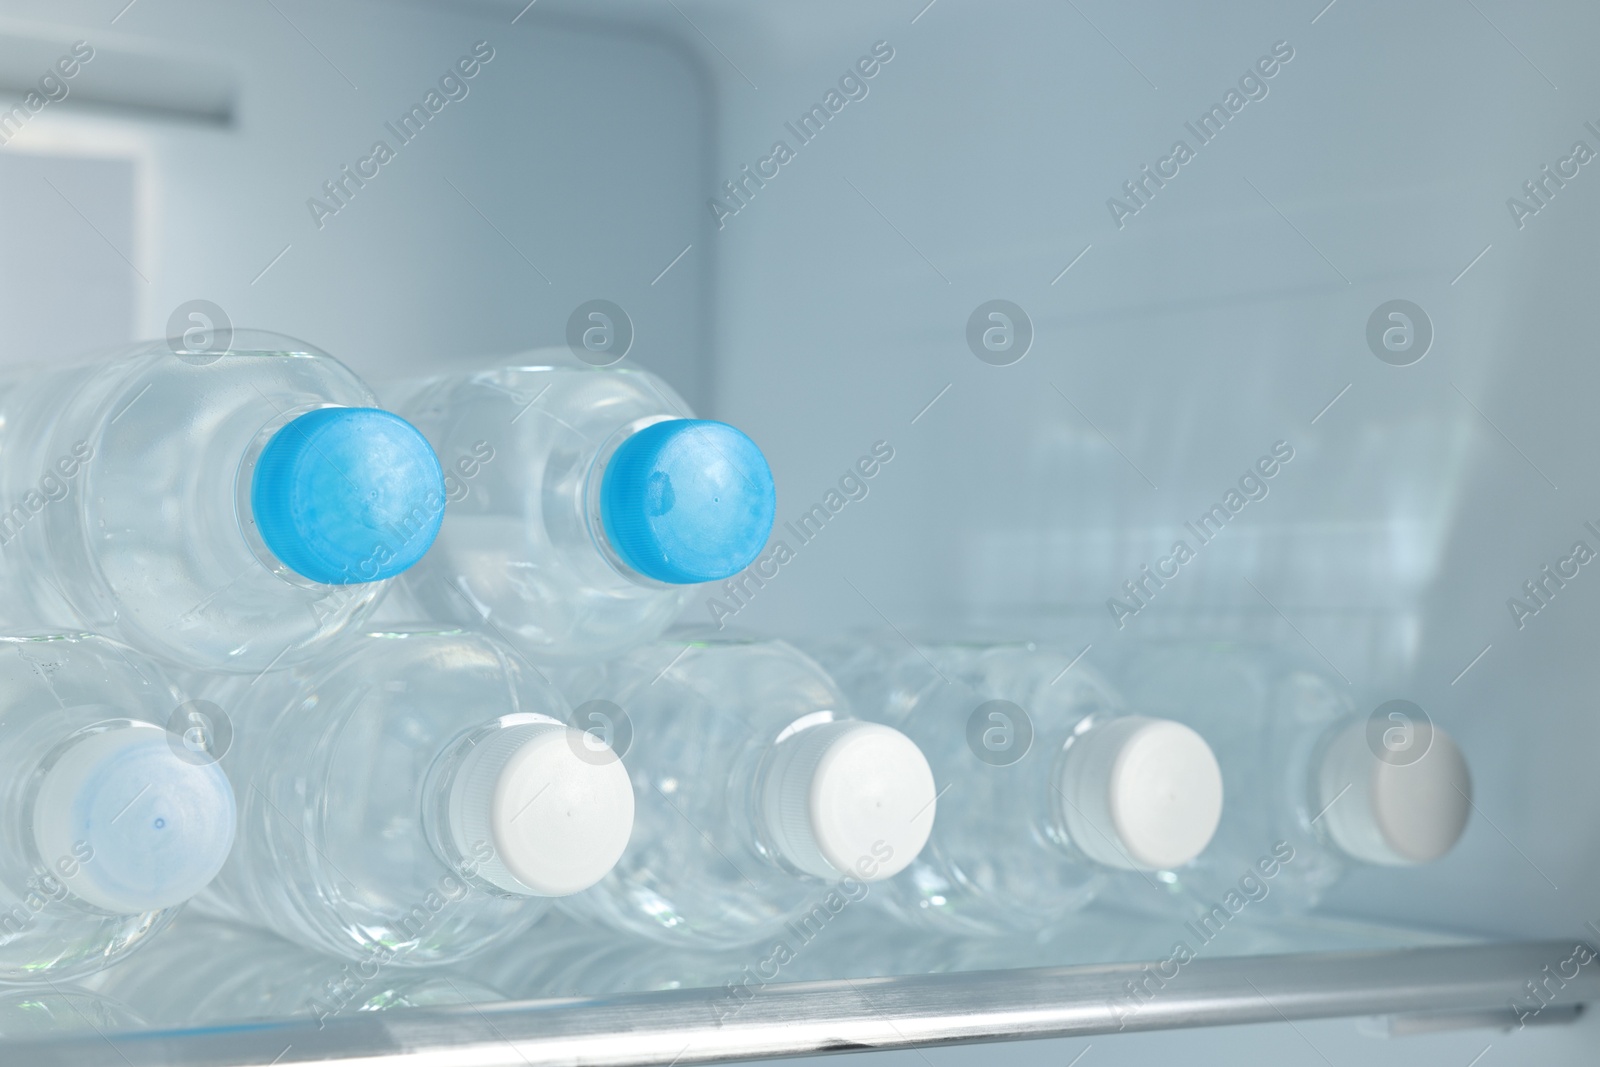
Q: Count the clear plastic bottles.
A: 7